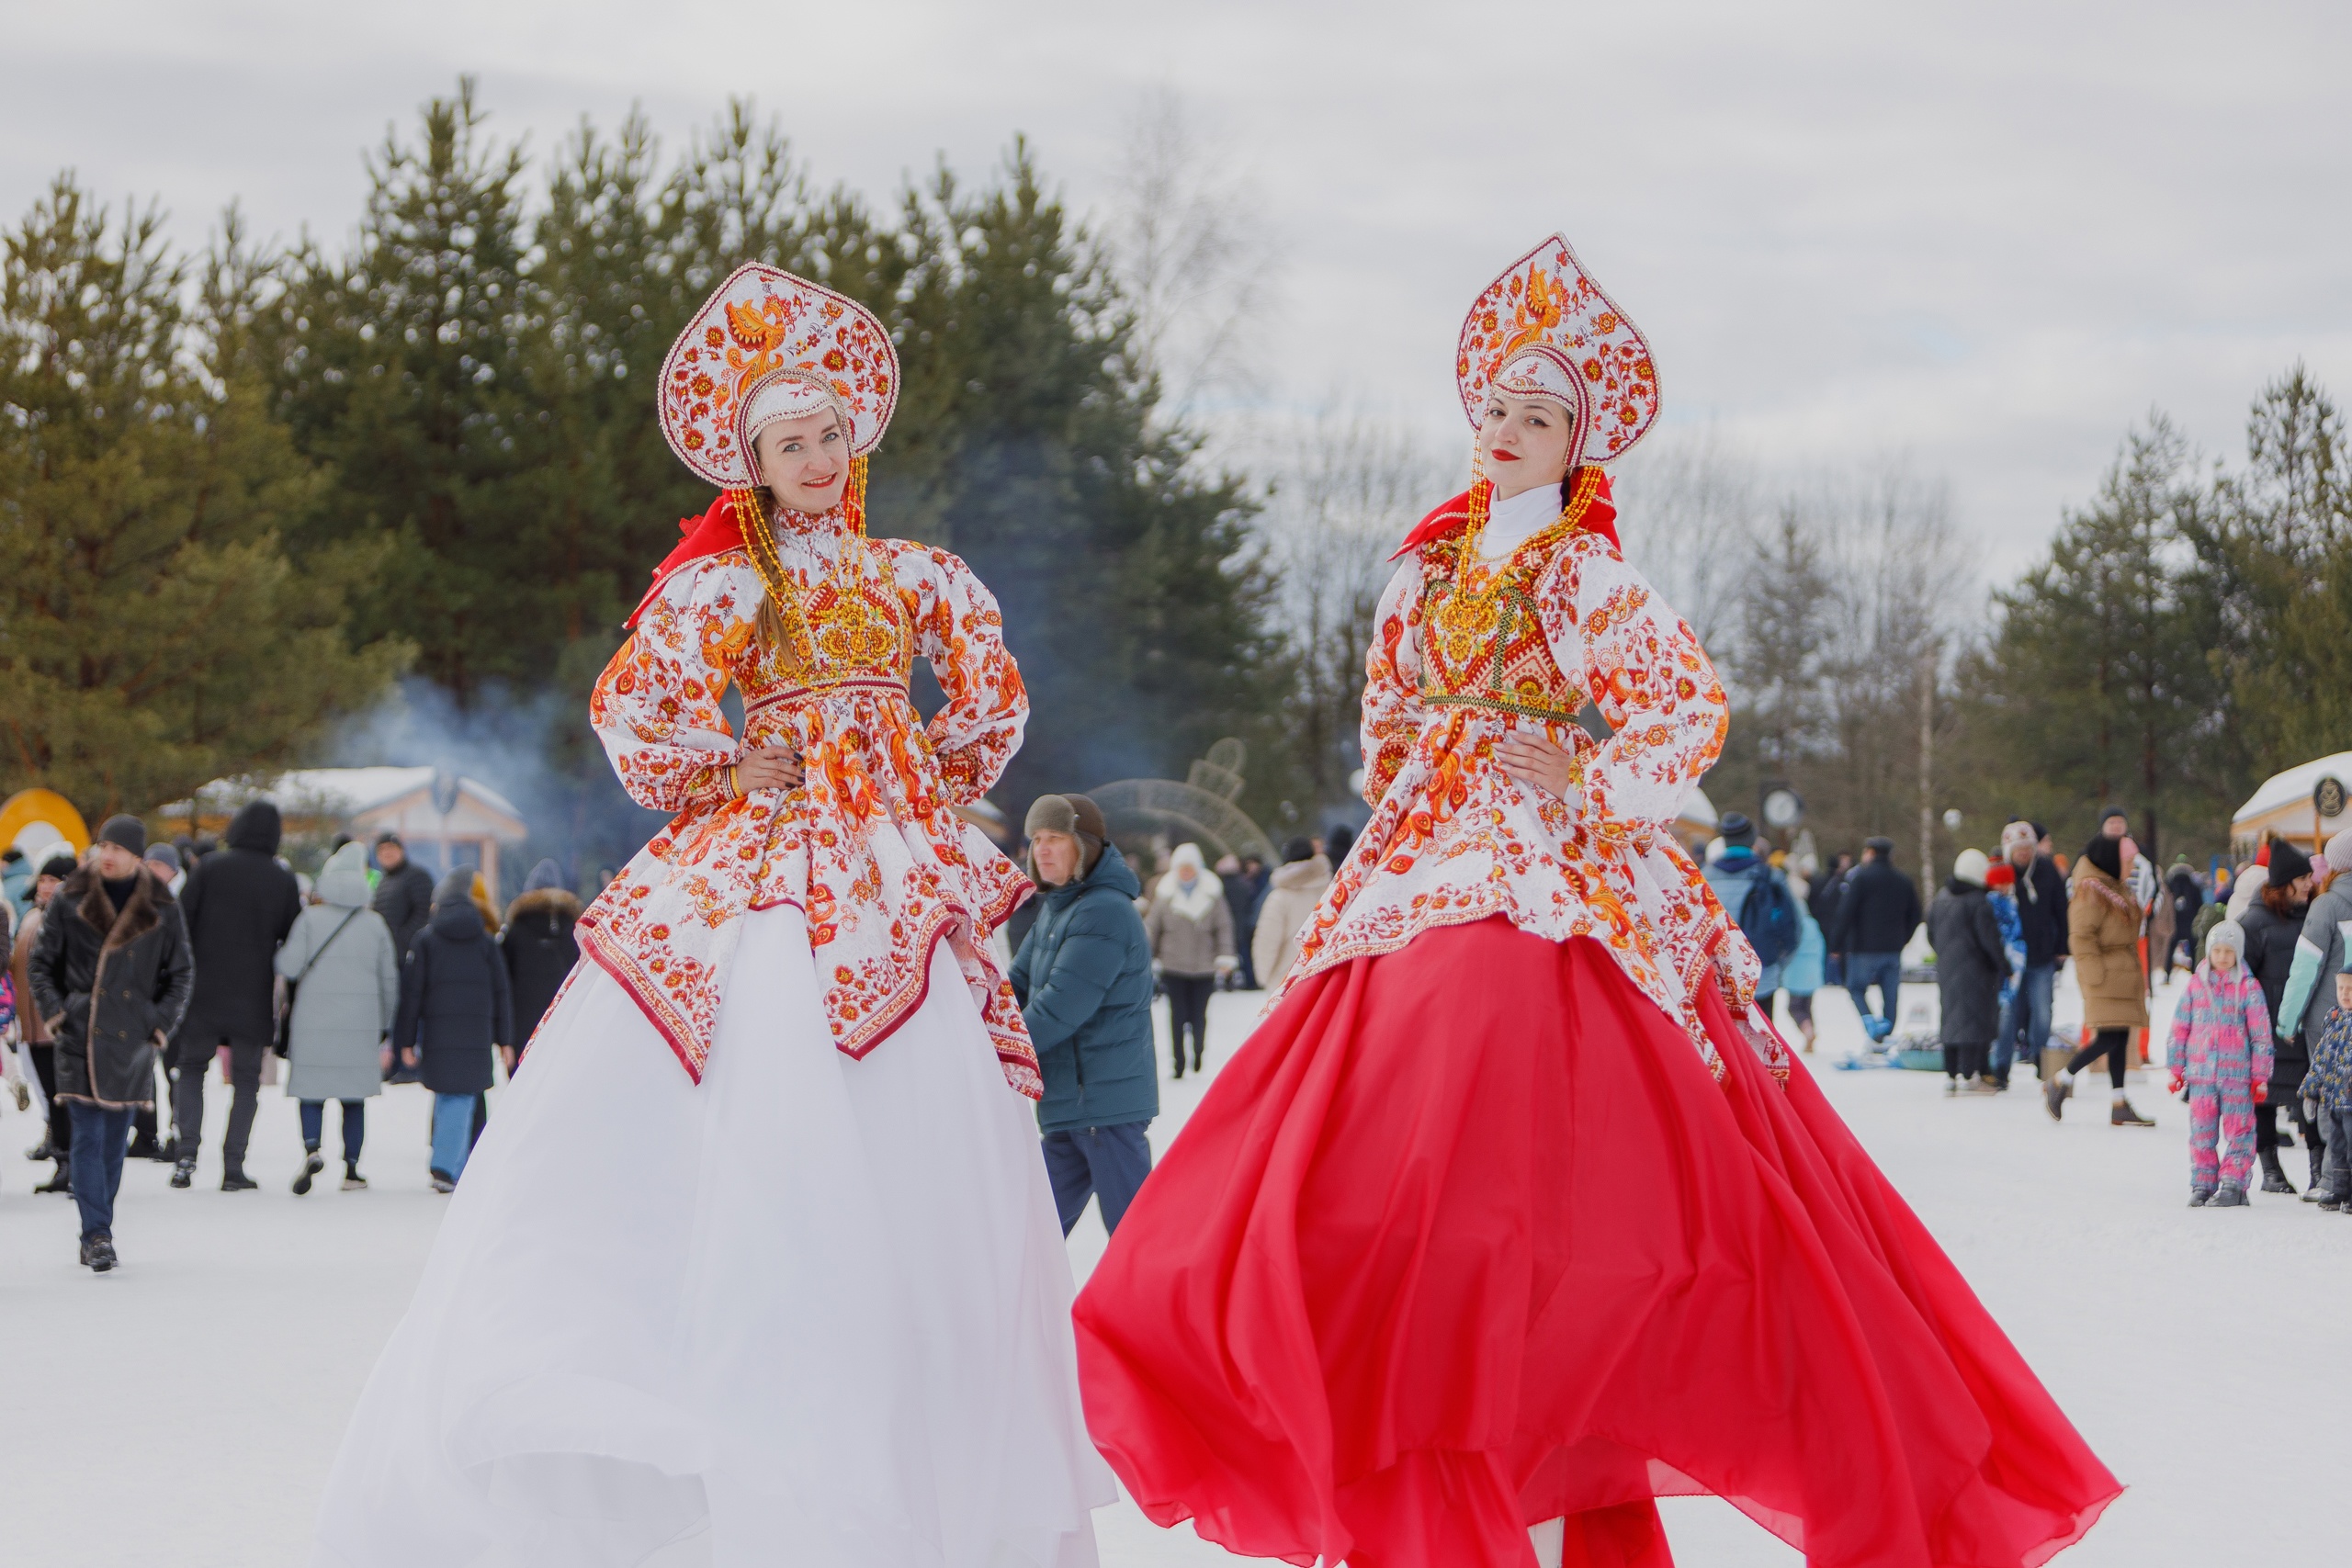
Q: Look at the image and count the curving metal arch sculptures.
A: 1